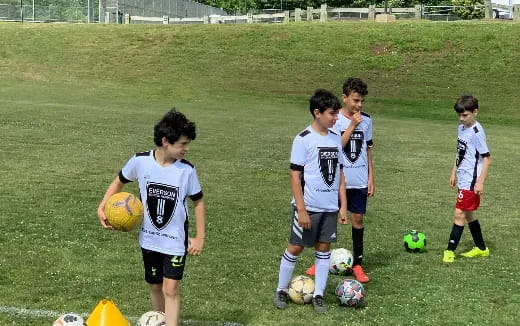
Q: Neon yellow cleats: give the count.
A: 2